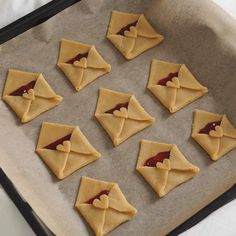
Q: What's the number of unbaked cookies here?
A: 9